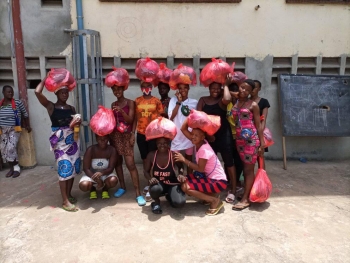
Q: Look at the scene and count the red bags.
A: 12